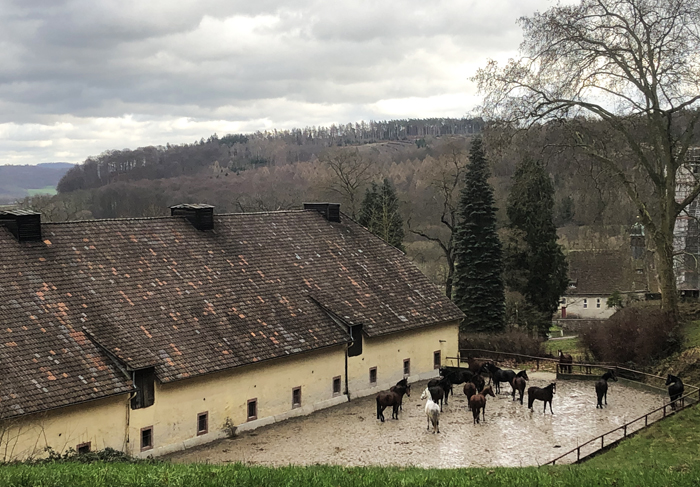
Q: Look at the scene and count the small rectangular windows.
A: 9